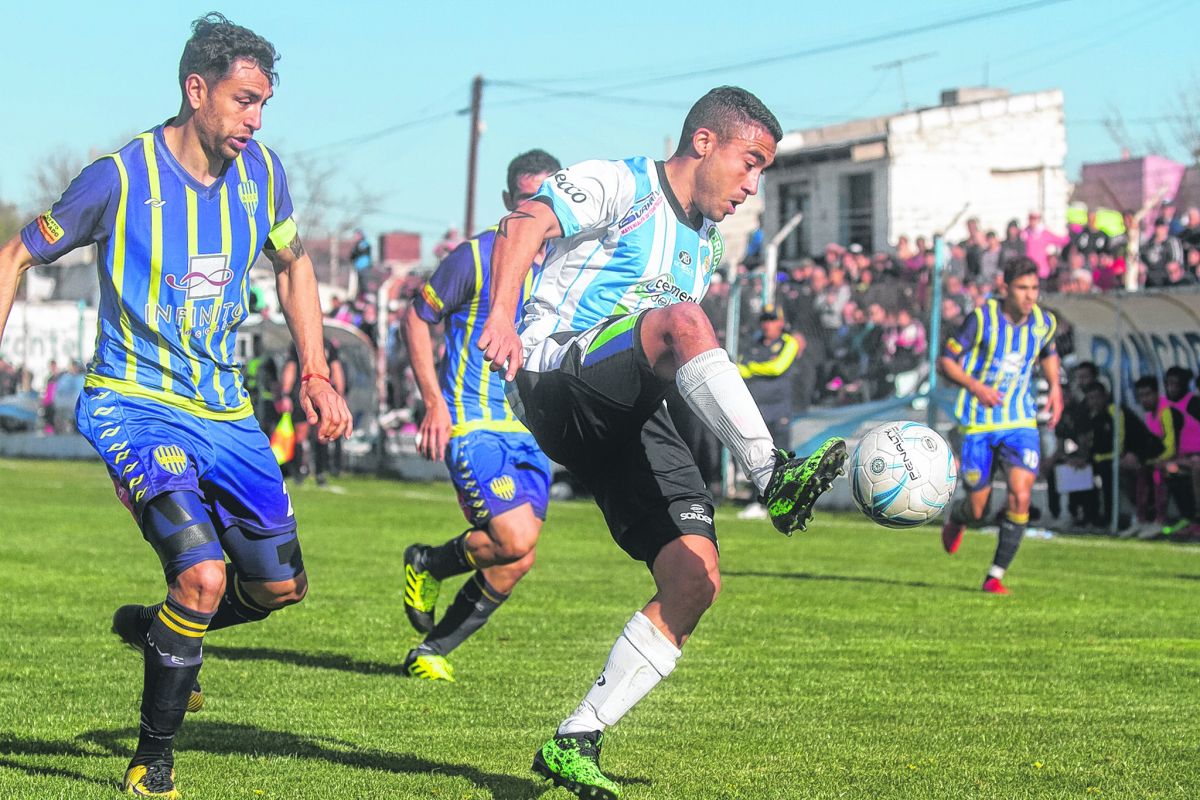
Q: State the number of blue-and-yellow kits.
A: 3